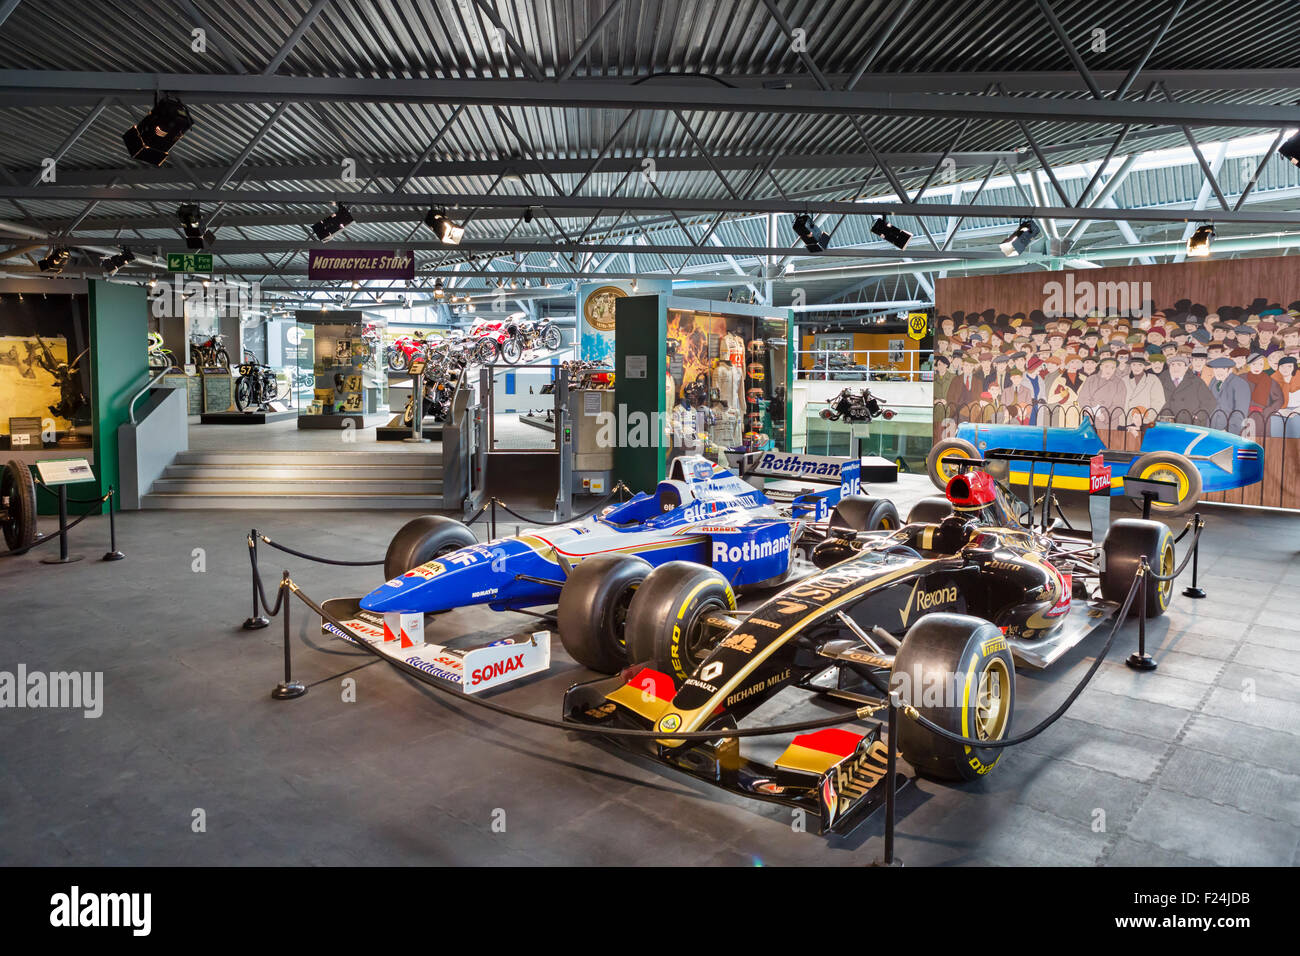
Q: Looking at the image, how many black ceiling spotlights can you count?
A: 11